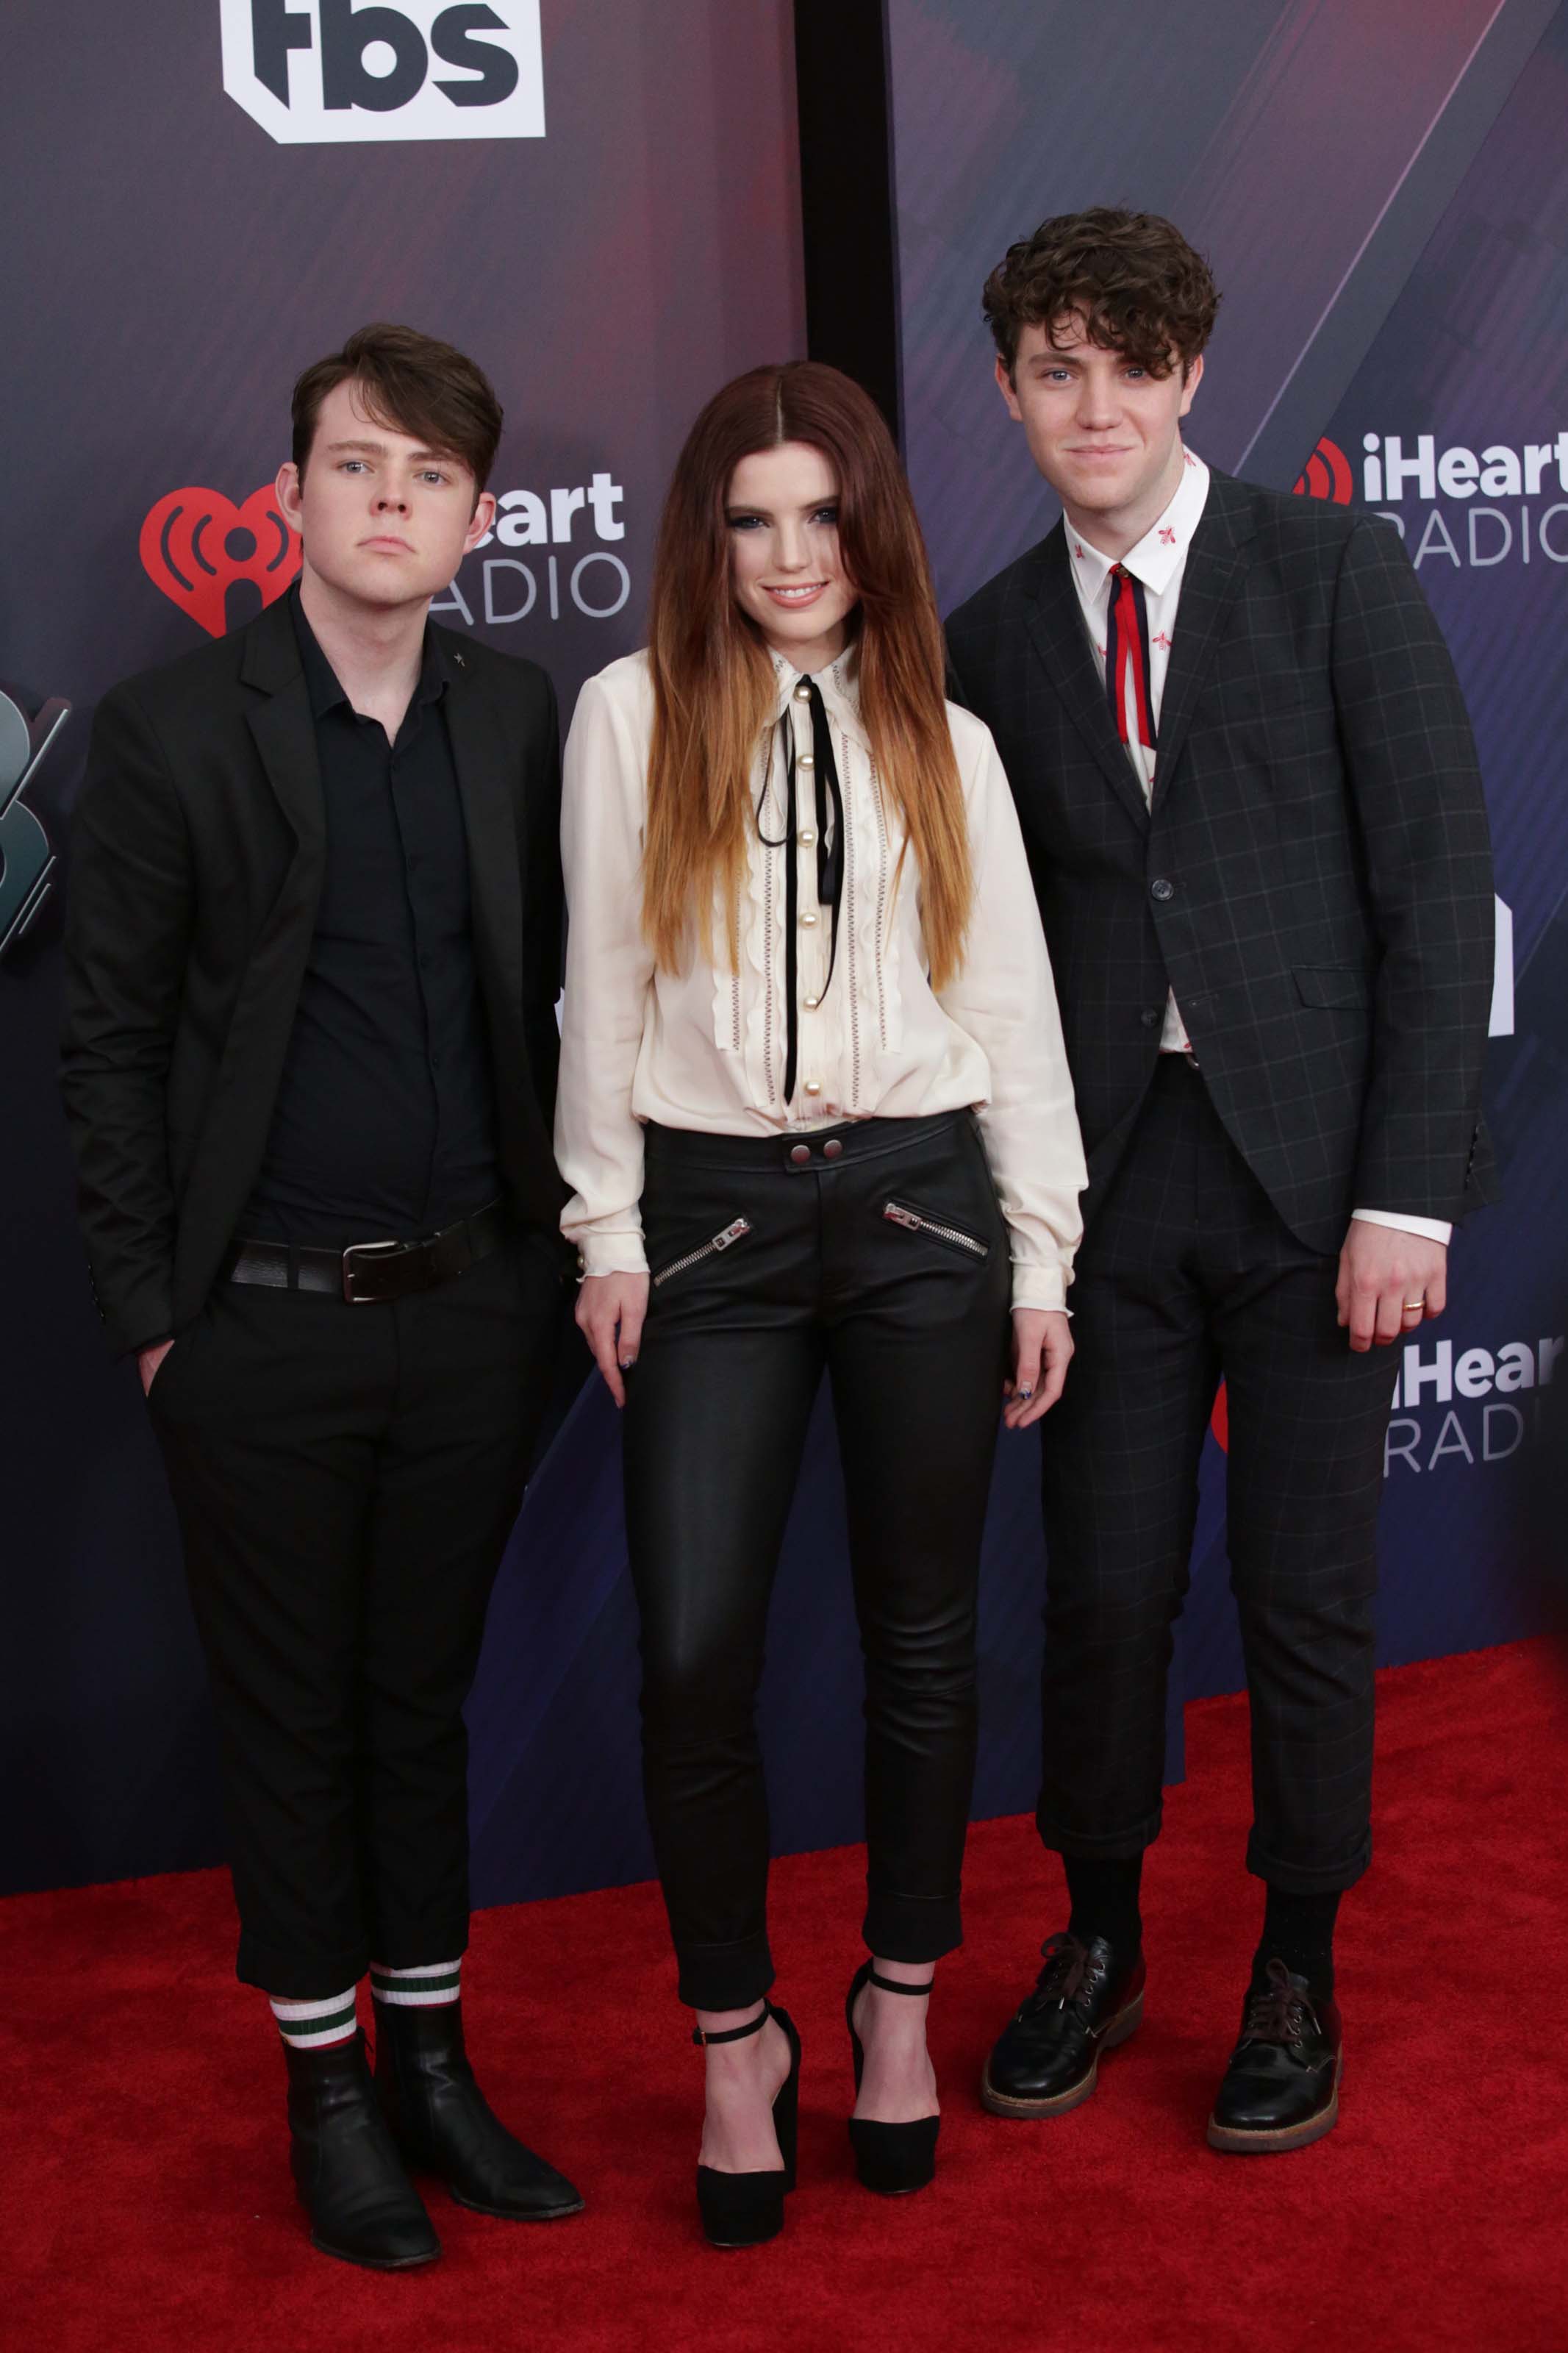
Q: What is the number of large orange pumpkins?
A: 0